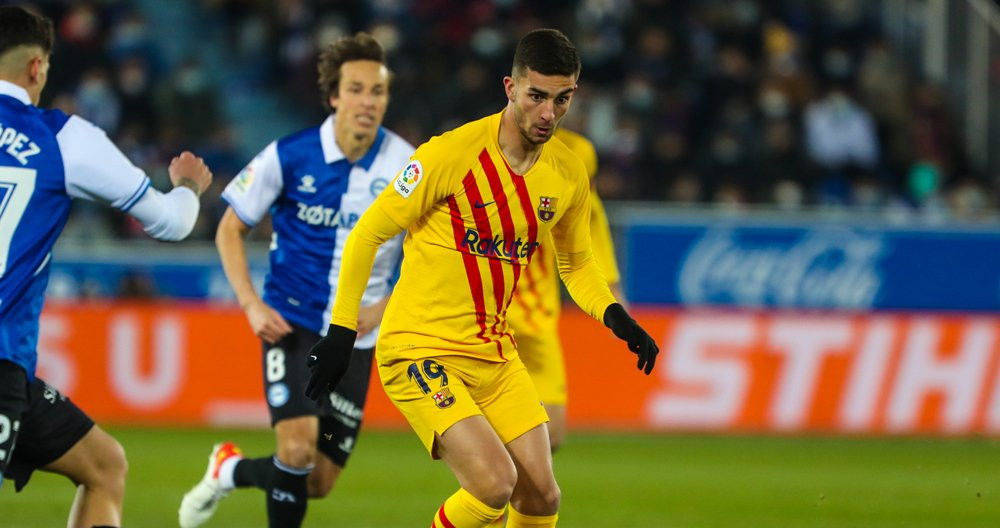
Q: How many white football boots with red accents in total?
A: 1